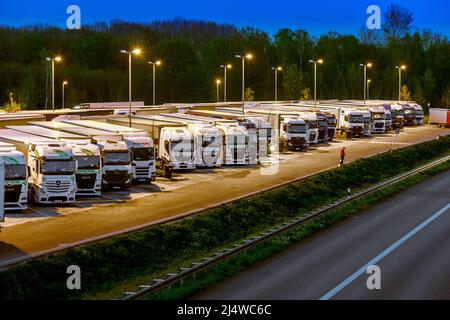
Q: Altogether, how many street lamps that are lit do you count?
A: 12